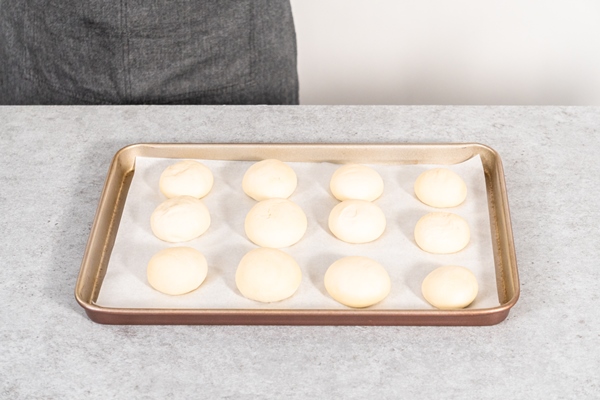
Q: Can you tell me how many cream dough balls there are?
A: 12